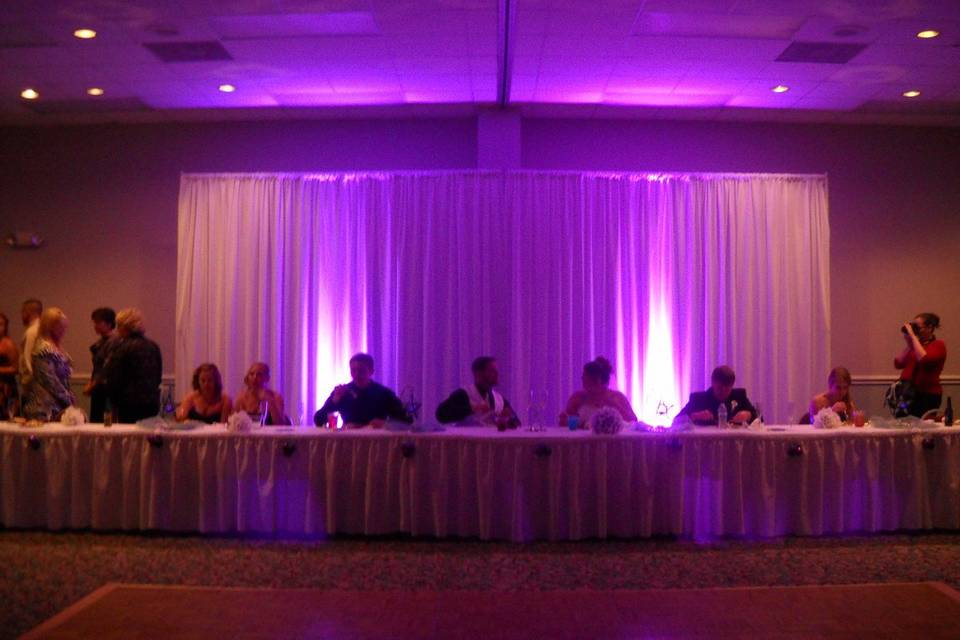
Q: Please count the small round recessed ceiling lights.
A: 7